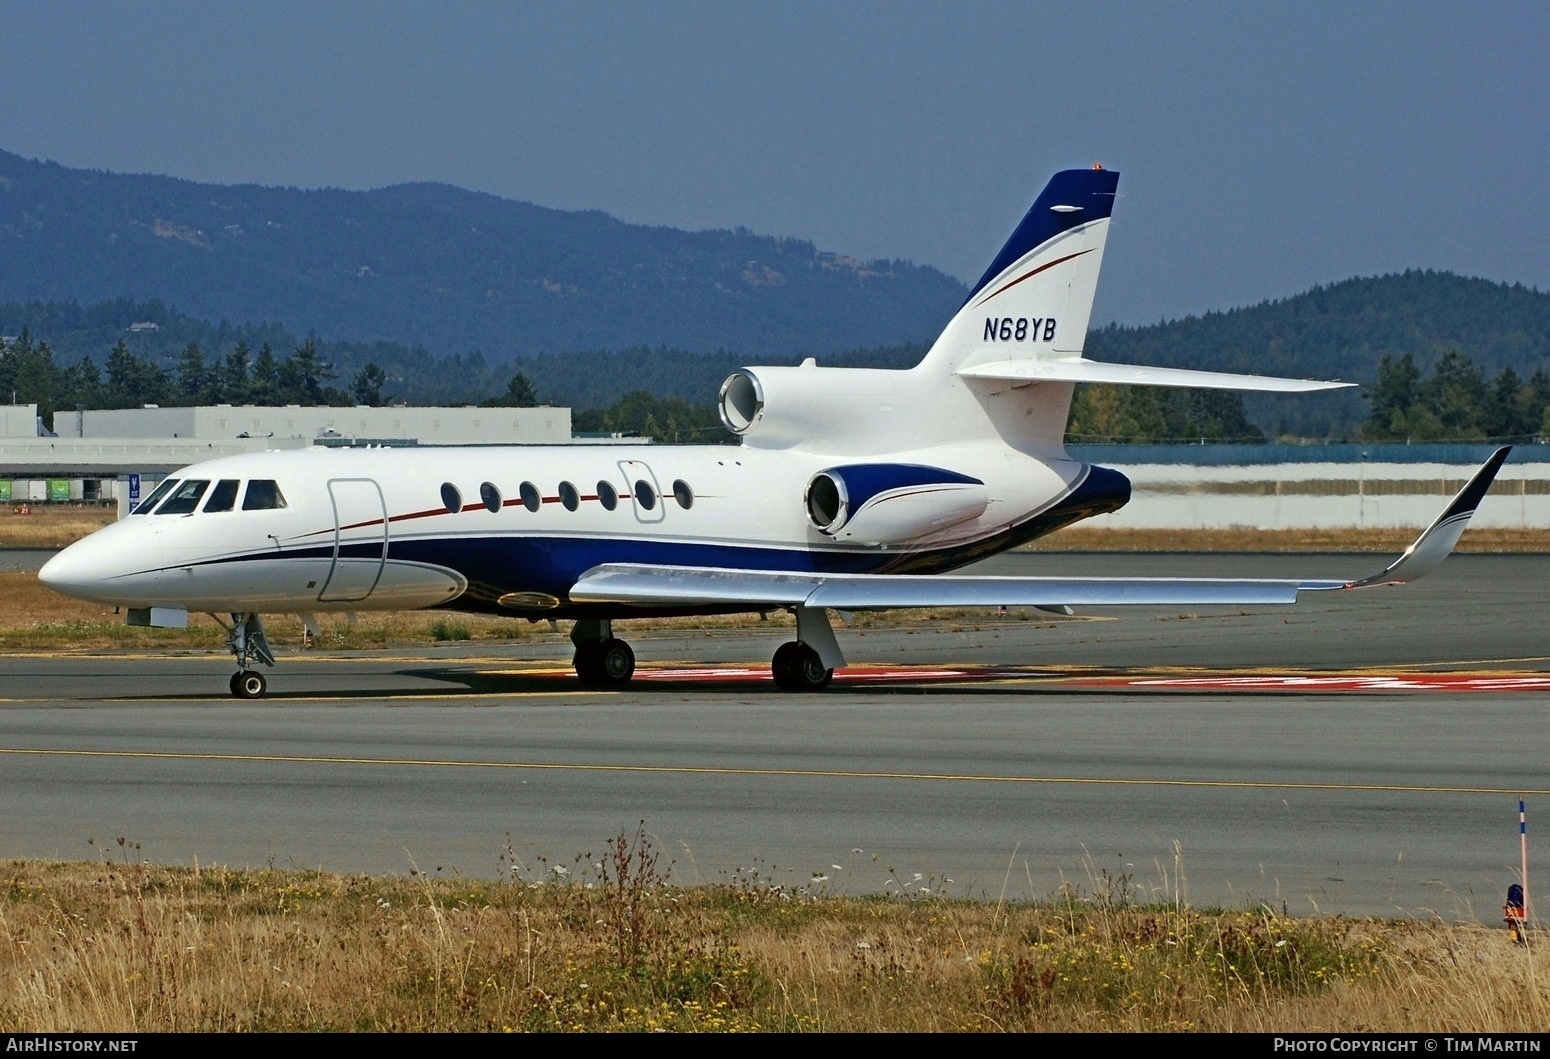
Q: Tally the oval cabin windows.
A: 7